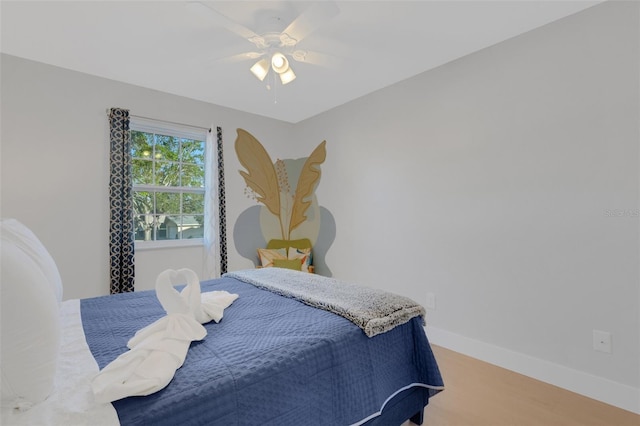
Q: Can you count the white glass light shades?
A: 3